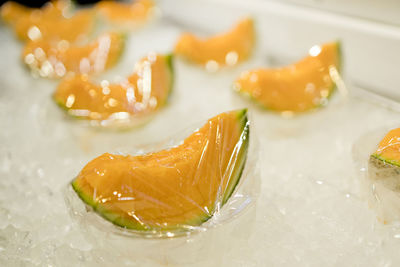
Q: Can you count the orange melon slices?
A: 9